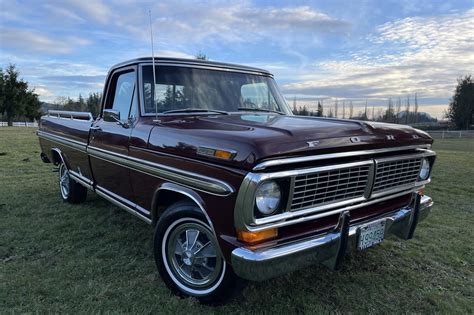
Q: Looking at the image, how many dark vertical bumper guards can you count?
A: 2